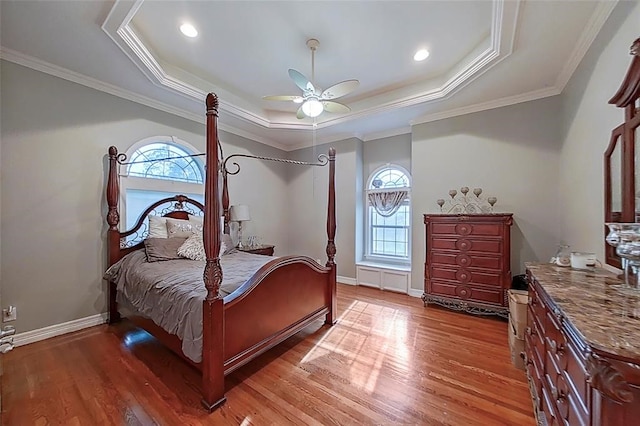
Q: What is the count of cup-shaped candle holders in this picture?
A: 5